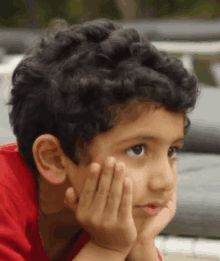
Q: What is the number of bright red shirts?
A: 1